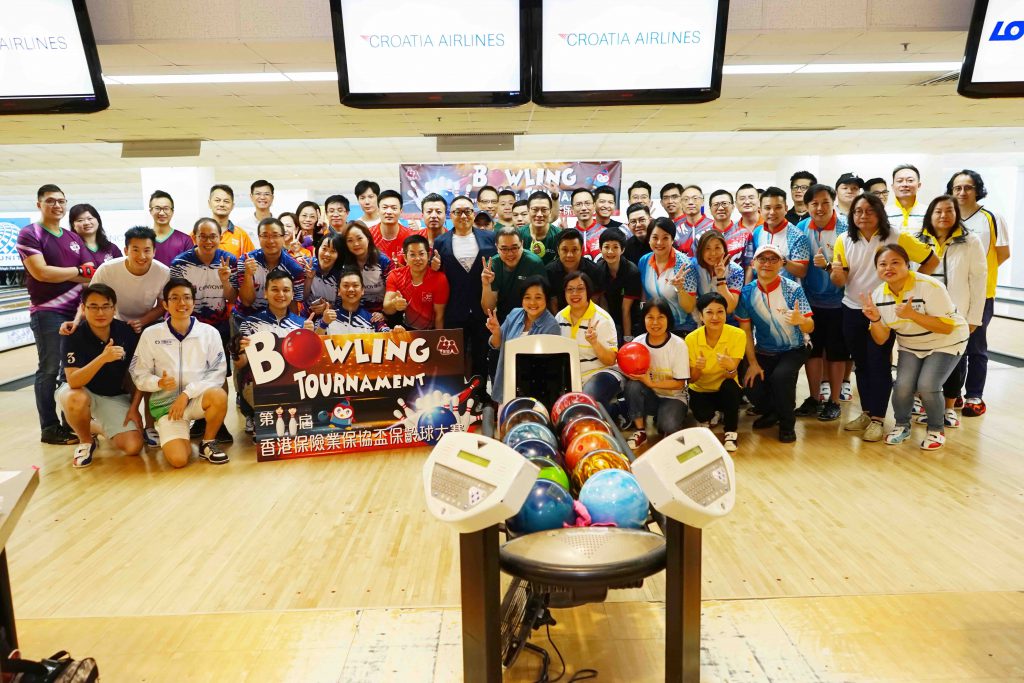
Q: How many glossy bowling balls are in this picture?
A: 13